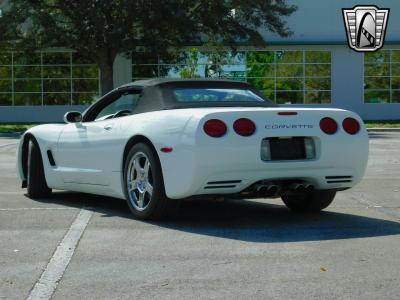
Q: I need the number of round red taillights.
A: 4